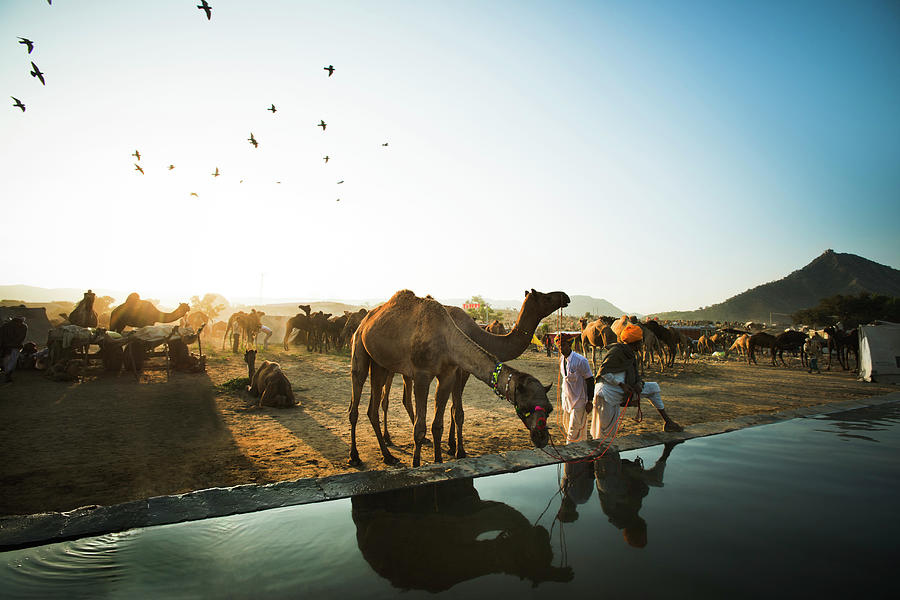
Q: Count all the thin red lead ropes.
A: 2